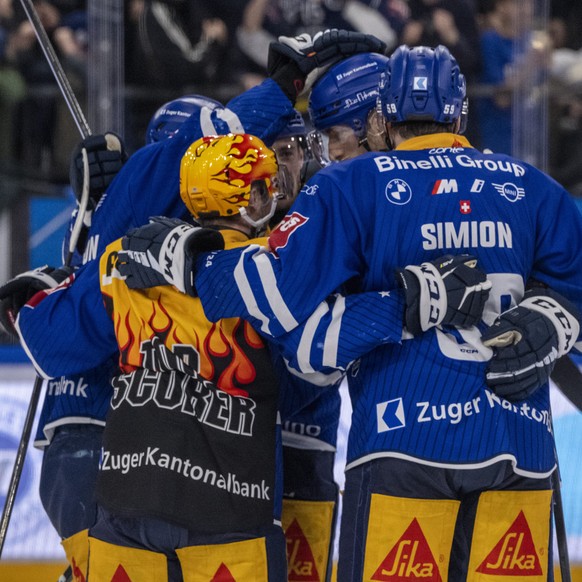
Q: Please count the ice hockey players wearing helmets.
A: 5